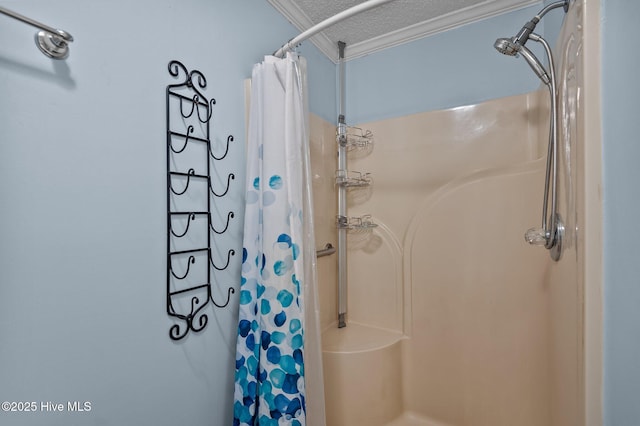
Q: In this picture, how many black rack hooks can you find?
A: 12